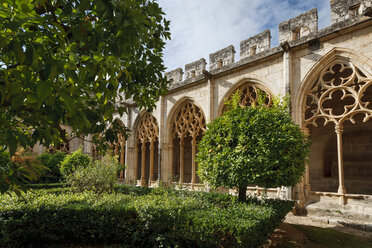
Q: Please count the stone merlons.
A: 6